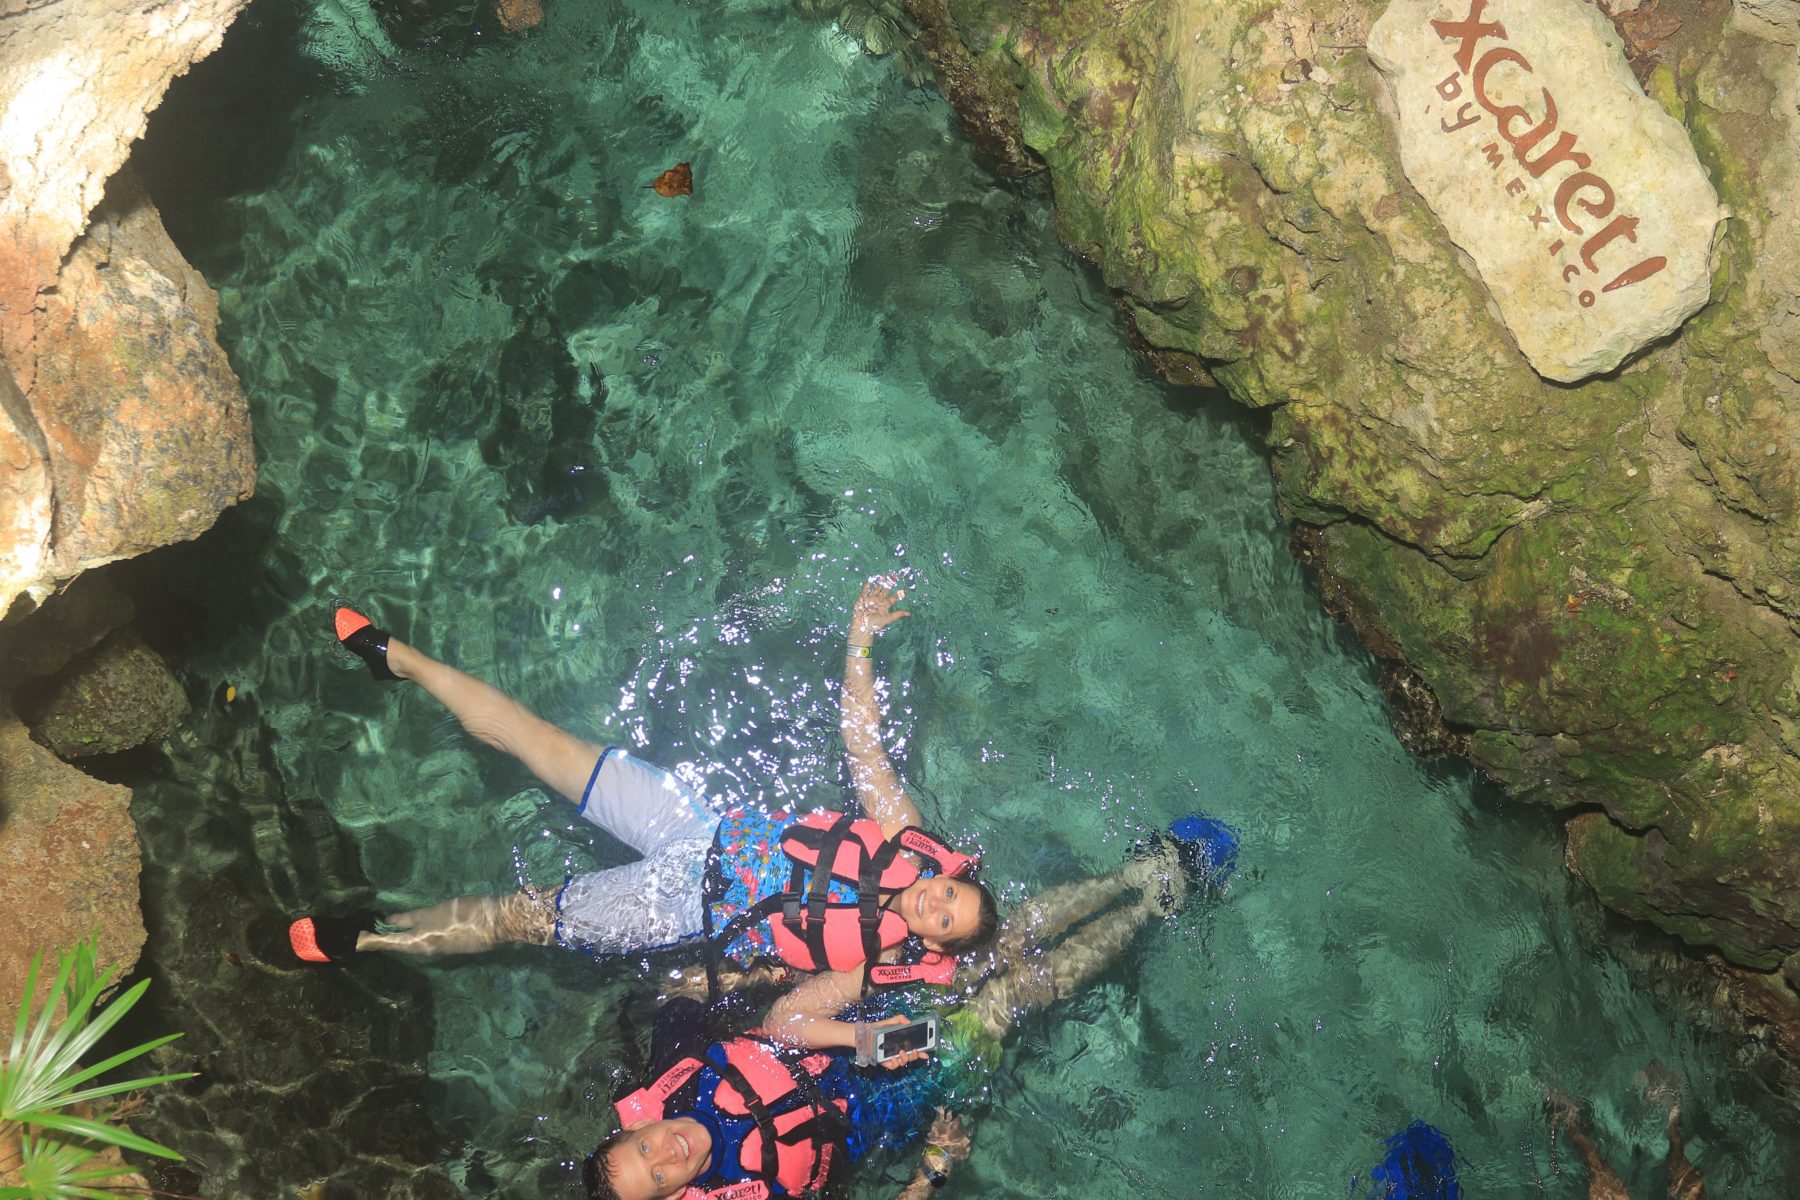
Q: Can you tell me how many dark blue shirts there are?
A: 1